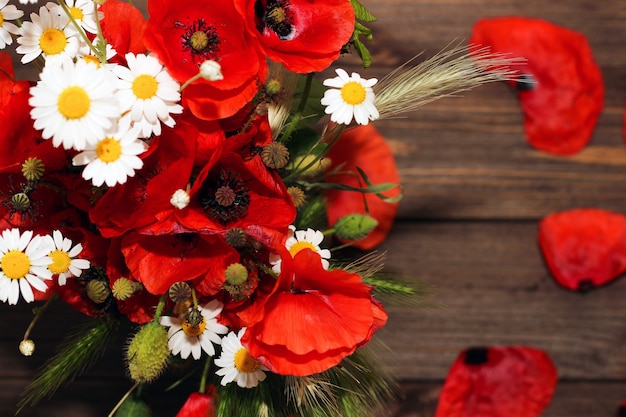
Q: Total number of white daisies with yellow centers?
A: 13